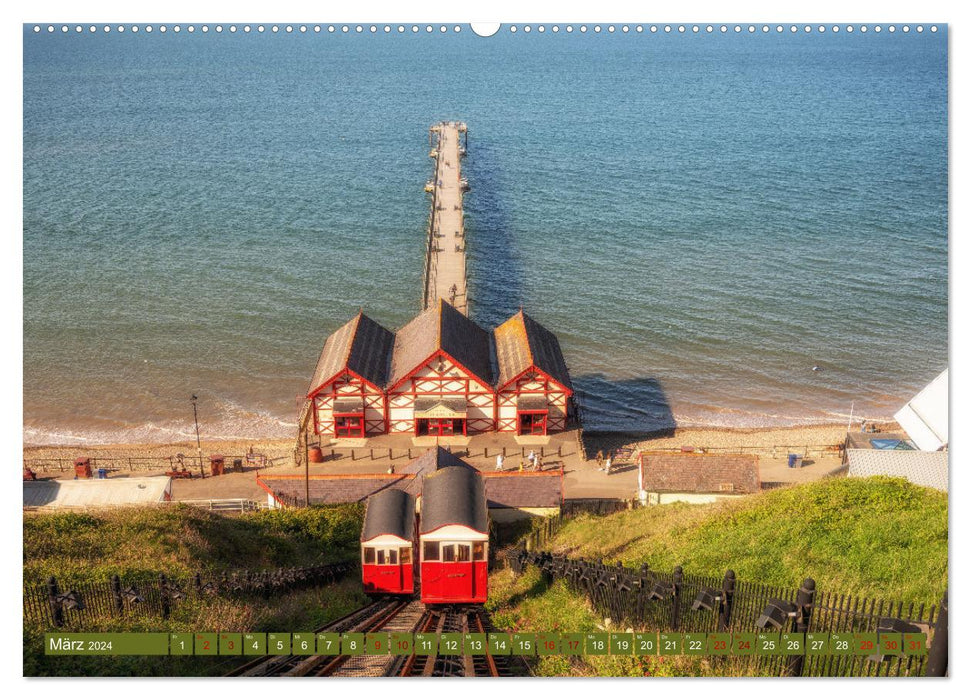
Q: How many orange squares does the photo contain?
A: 0